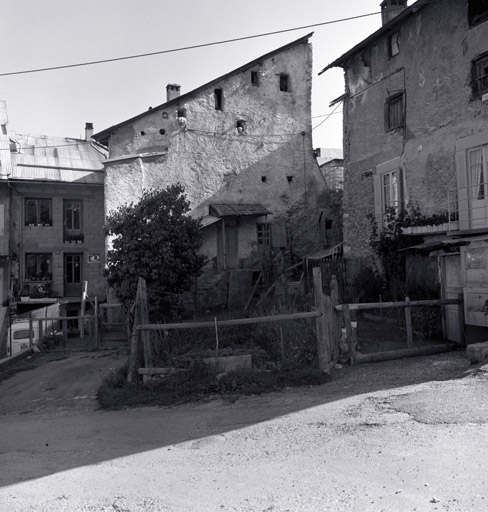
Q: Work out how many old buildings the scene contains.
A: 3